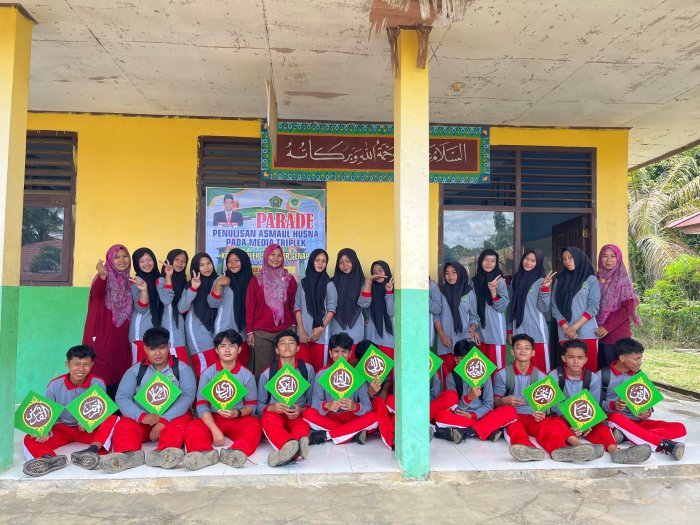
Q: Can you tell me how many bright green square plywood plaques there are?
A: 12